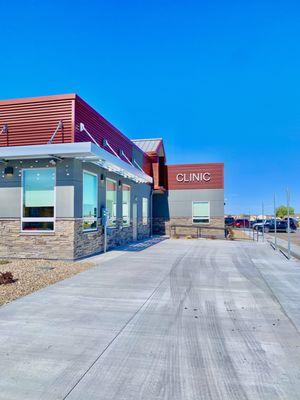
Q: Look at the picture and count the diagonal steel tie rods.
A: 6